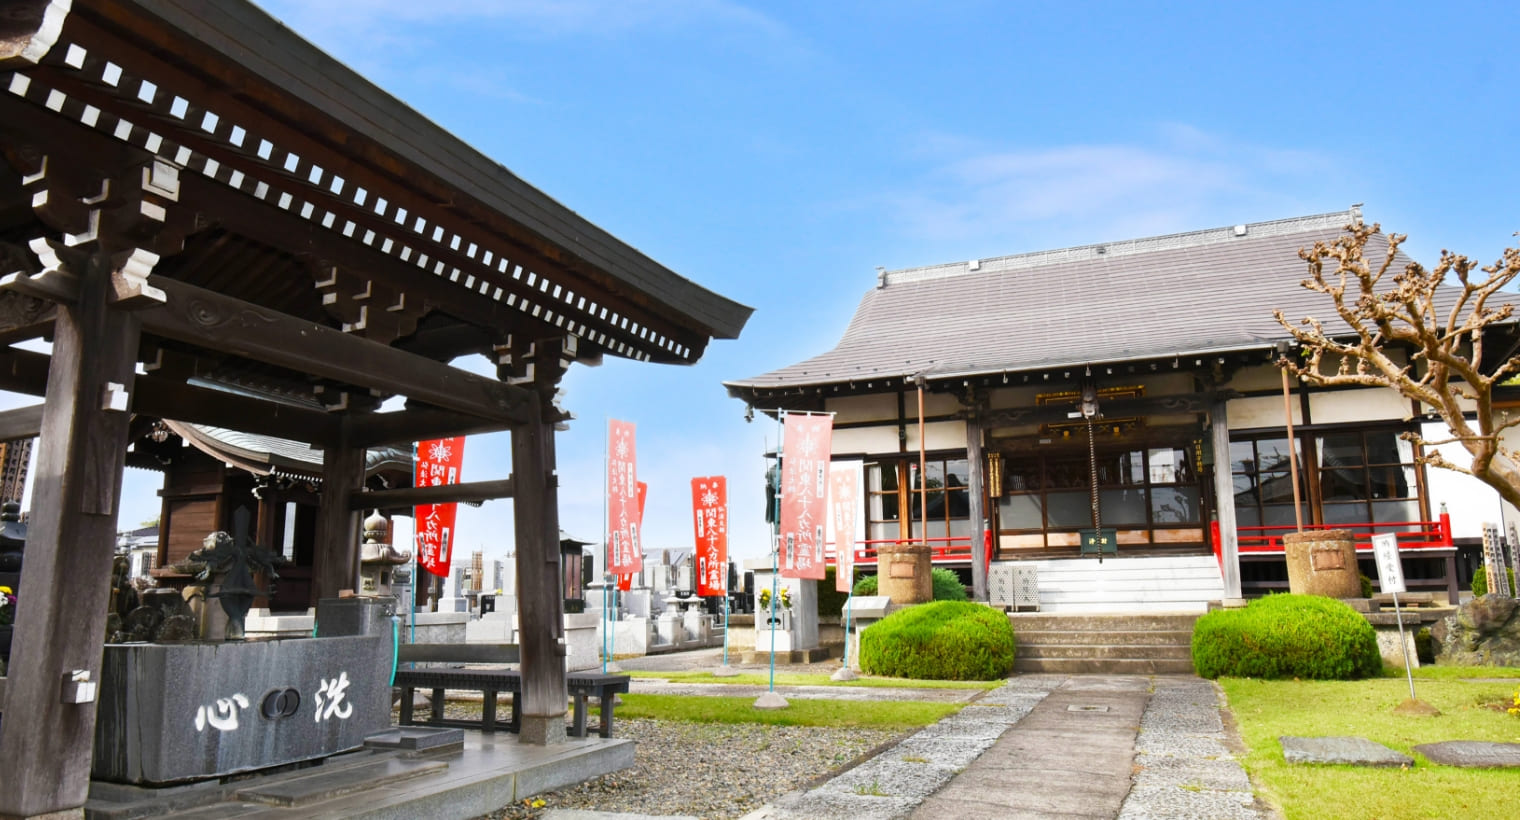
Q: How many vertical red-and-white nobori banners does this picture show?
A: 6